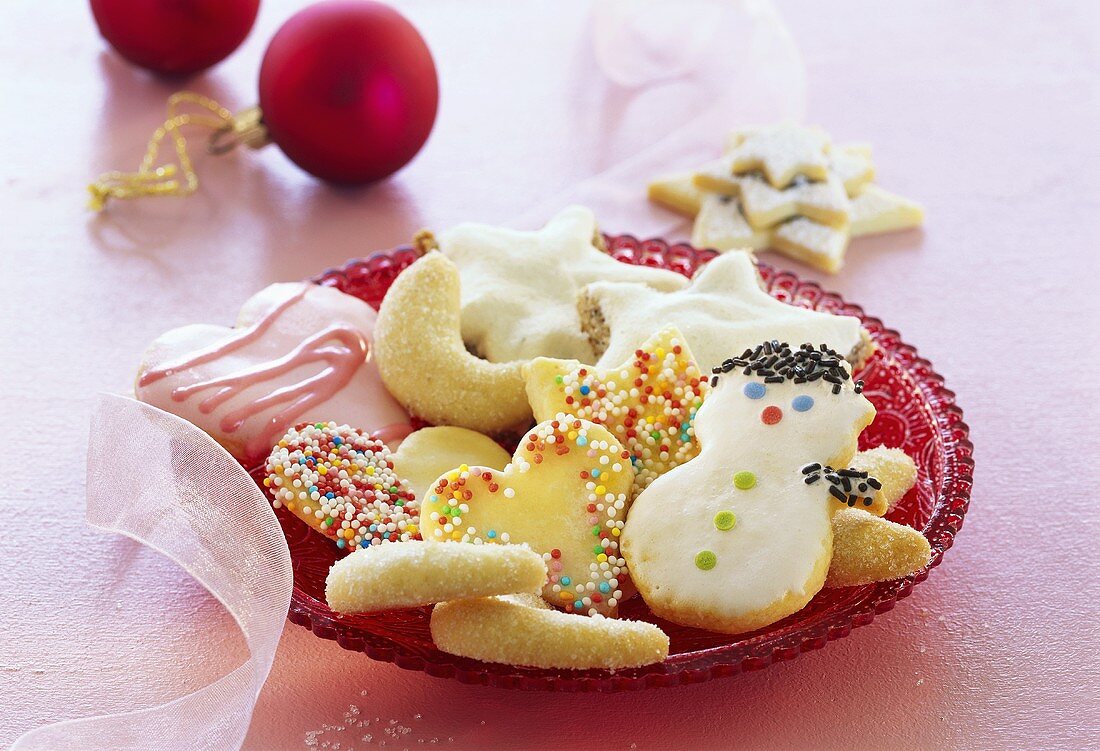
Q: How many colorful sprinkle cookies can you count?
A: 3